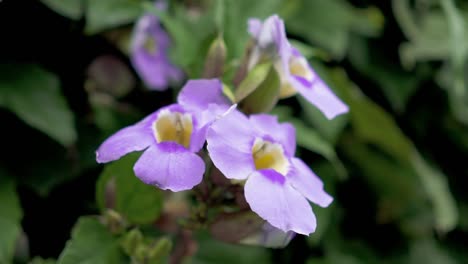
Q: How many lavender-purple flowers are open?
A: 4